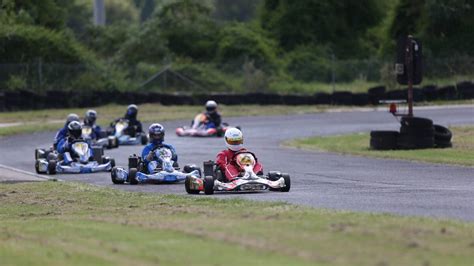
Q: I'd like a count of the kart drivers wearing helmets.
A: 7